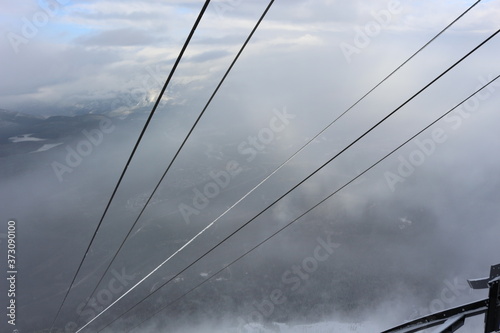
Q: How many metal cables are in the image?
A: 5